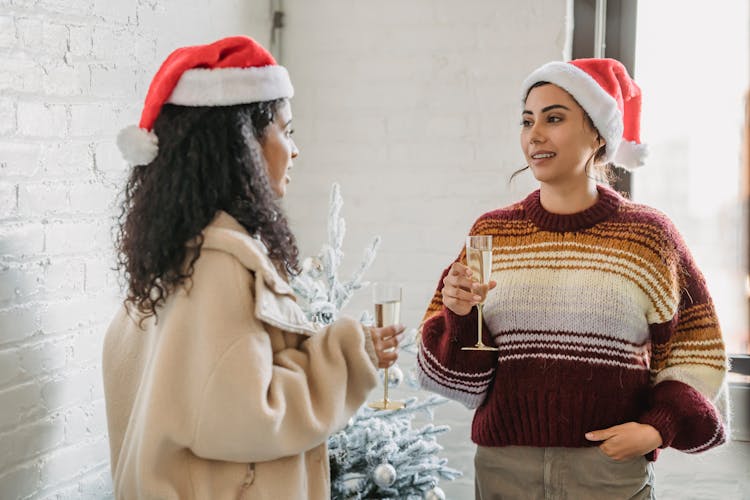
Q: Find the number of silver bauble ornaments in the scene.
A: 4